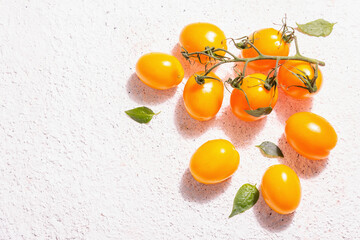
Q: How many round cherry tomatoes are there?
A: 9